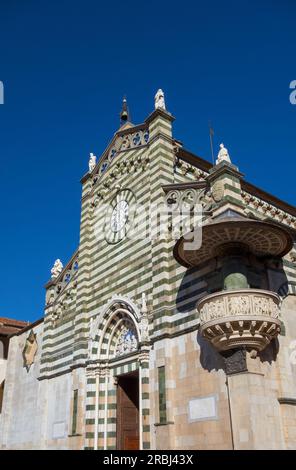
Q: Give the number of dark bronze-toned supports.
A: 1